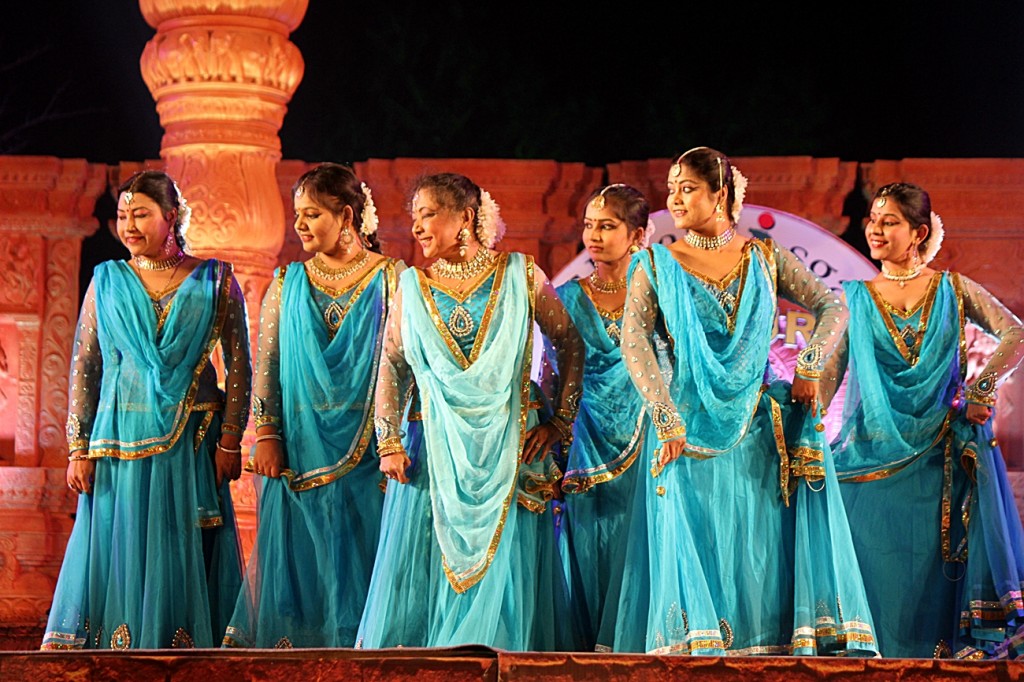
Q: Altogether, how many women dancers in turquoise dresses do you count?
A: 6